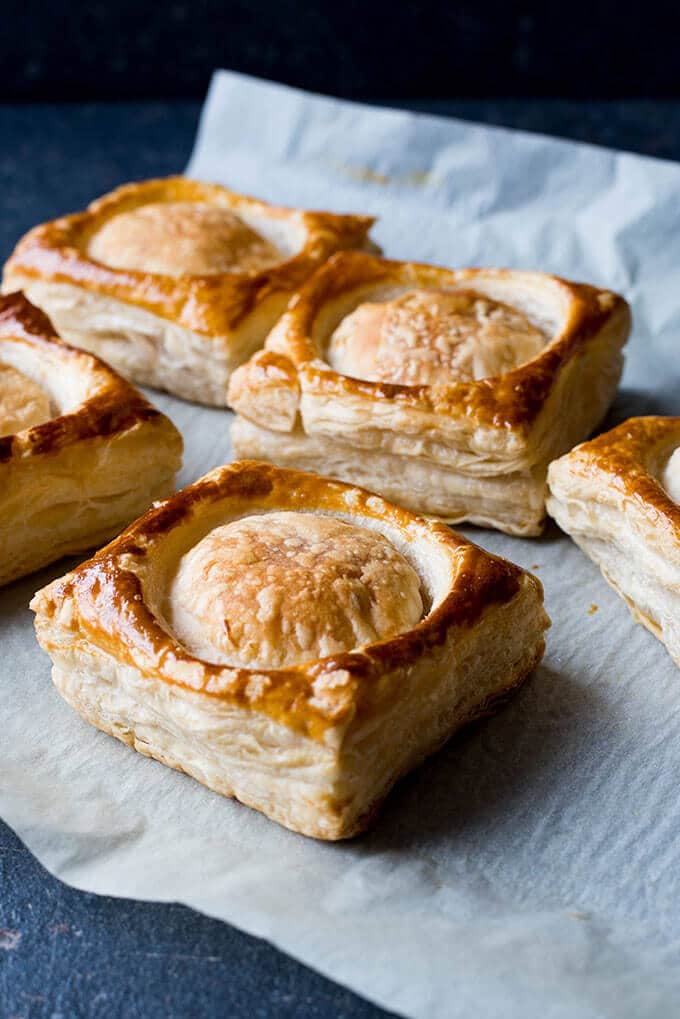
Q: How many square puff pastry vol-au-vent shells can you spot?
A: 5